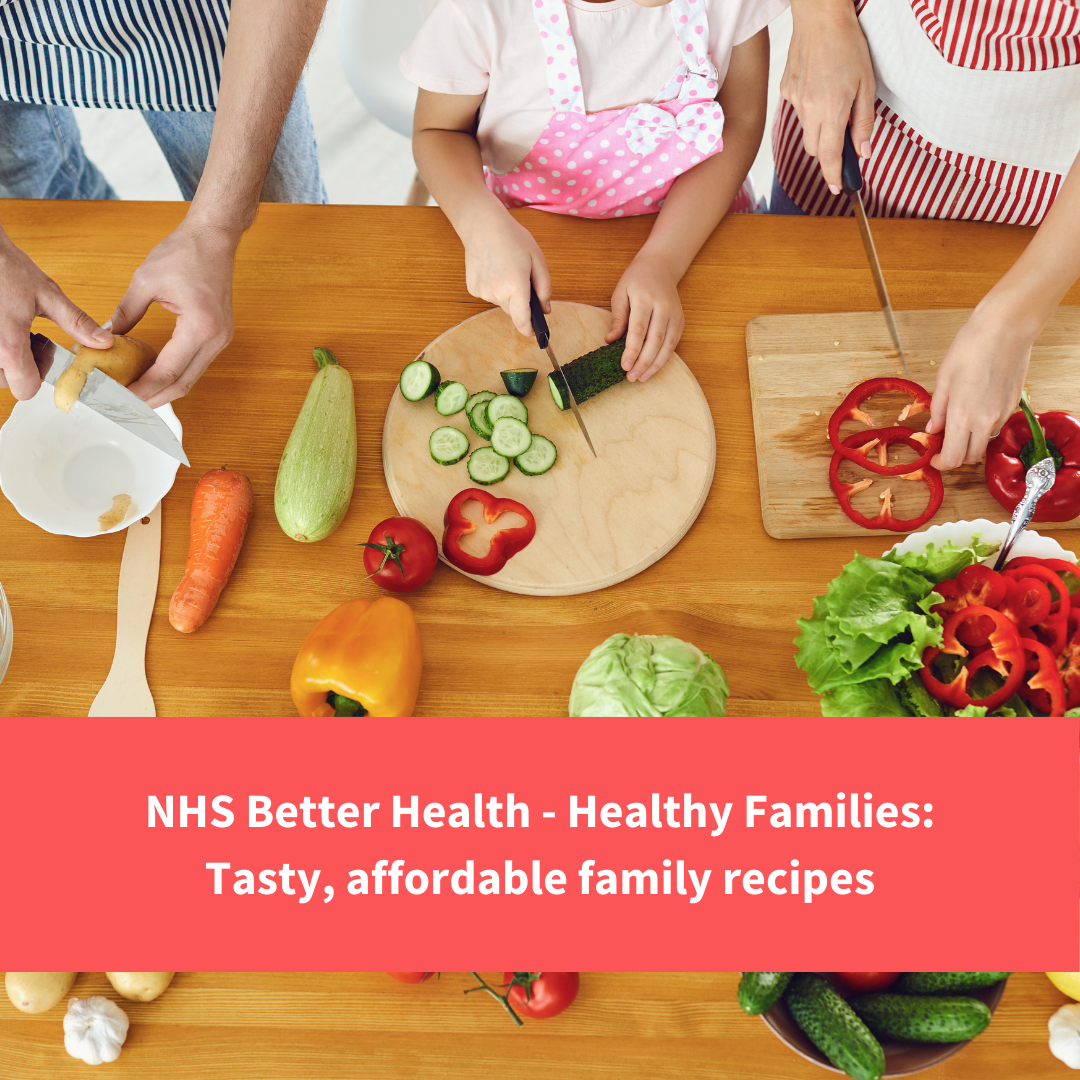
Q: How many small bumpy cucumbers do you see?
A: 4